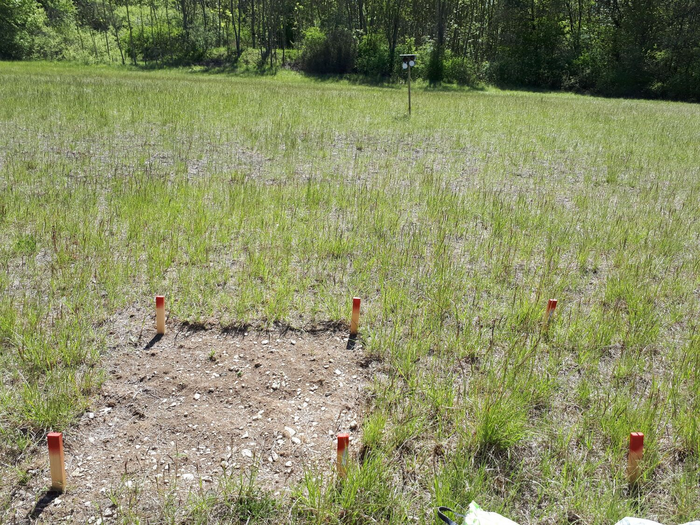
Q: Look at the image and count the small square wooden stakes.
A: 6